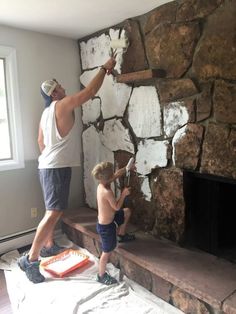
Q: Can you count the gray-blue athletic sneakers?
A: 2